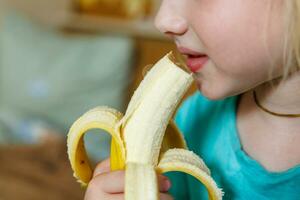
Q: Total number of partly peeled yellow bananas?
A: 1